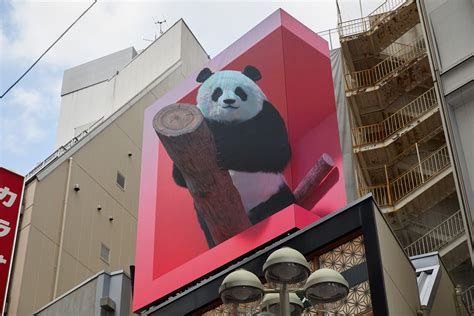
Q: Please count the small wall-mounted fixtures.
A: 4